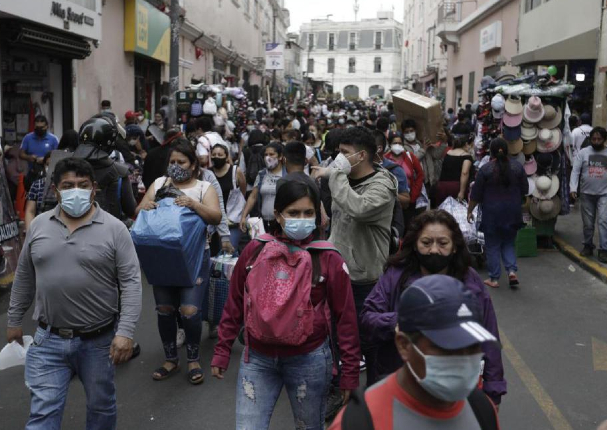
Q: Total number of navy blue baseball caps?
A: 1